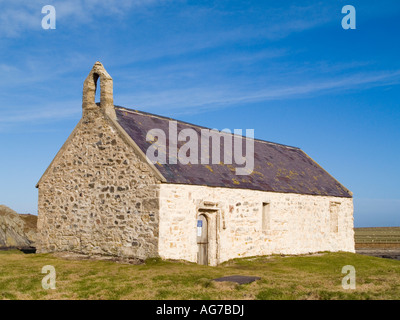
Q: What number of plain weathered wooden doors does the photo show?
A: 1